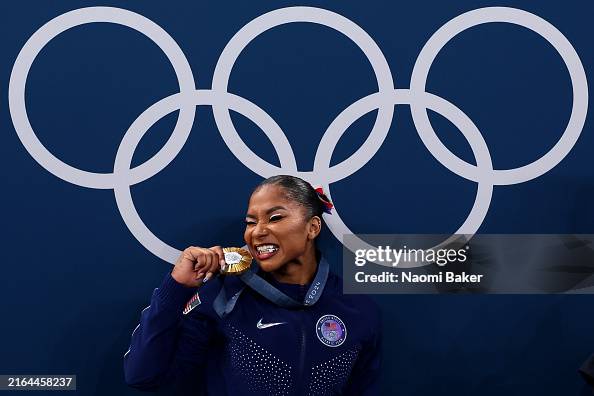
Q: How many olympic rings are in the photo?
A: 5